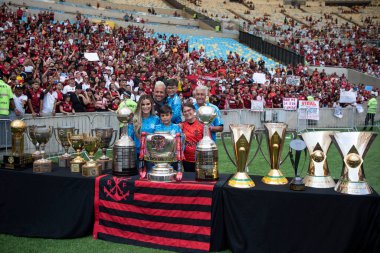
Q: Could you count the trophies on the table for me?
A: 15